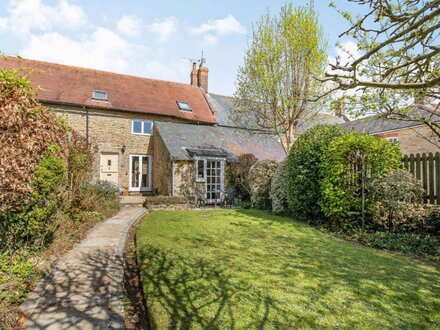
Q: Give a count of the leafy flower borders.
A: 2